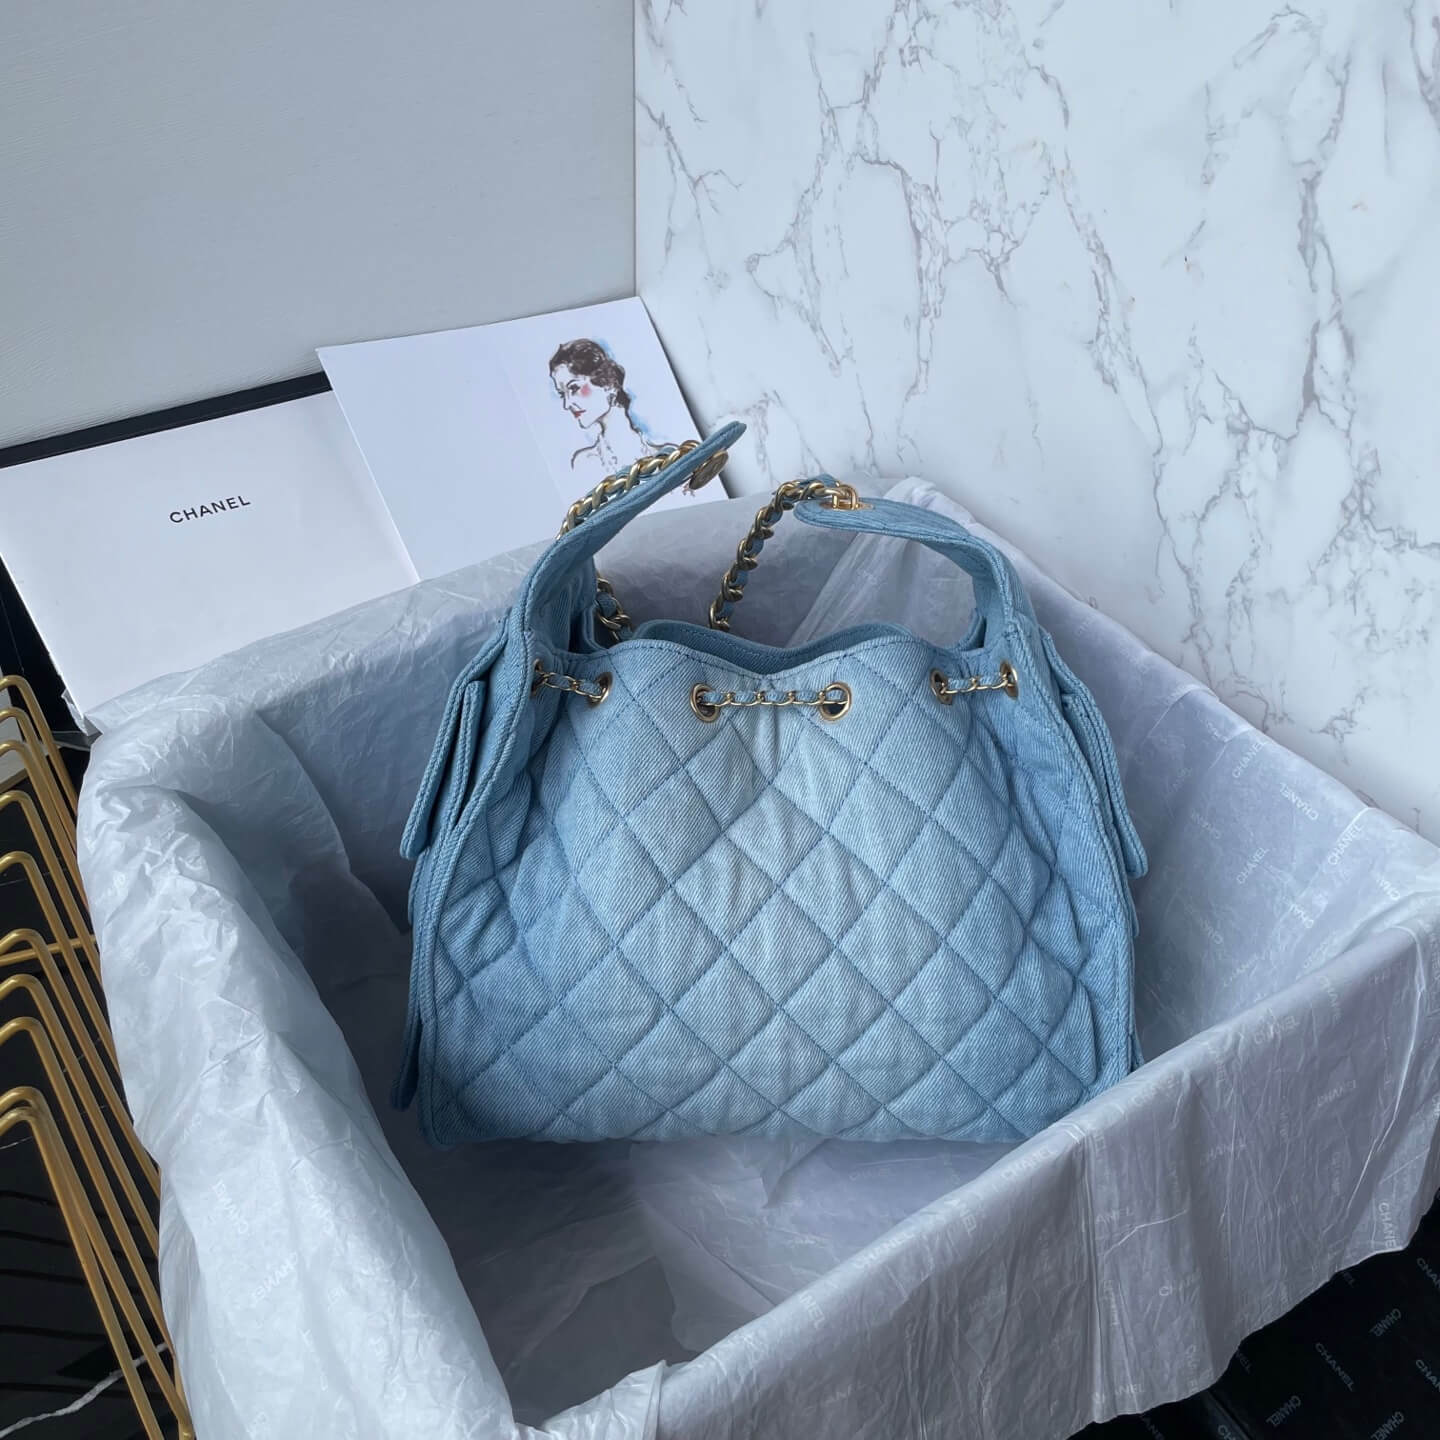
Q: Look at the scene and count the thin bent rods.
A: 10